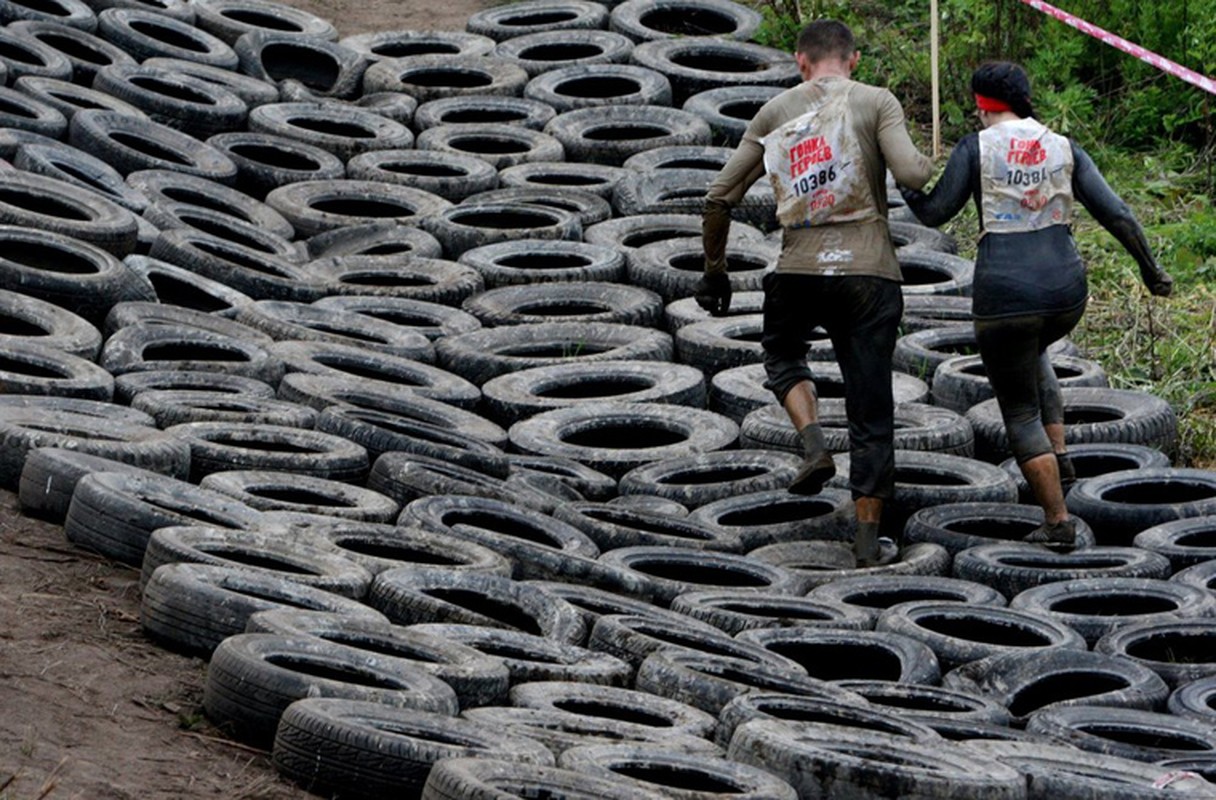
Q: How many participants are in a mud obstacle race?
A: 2